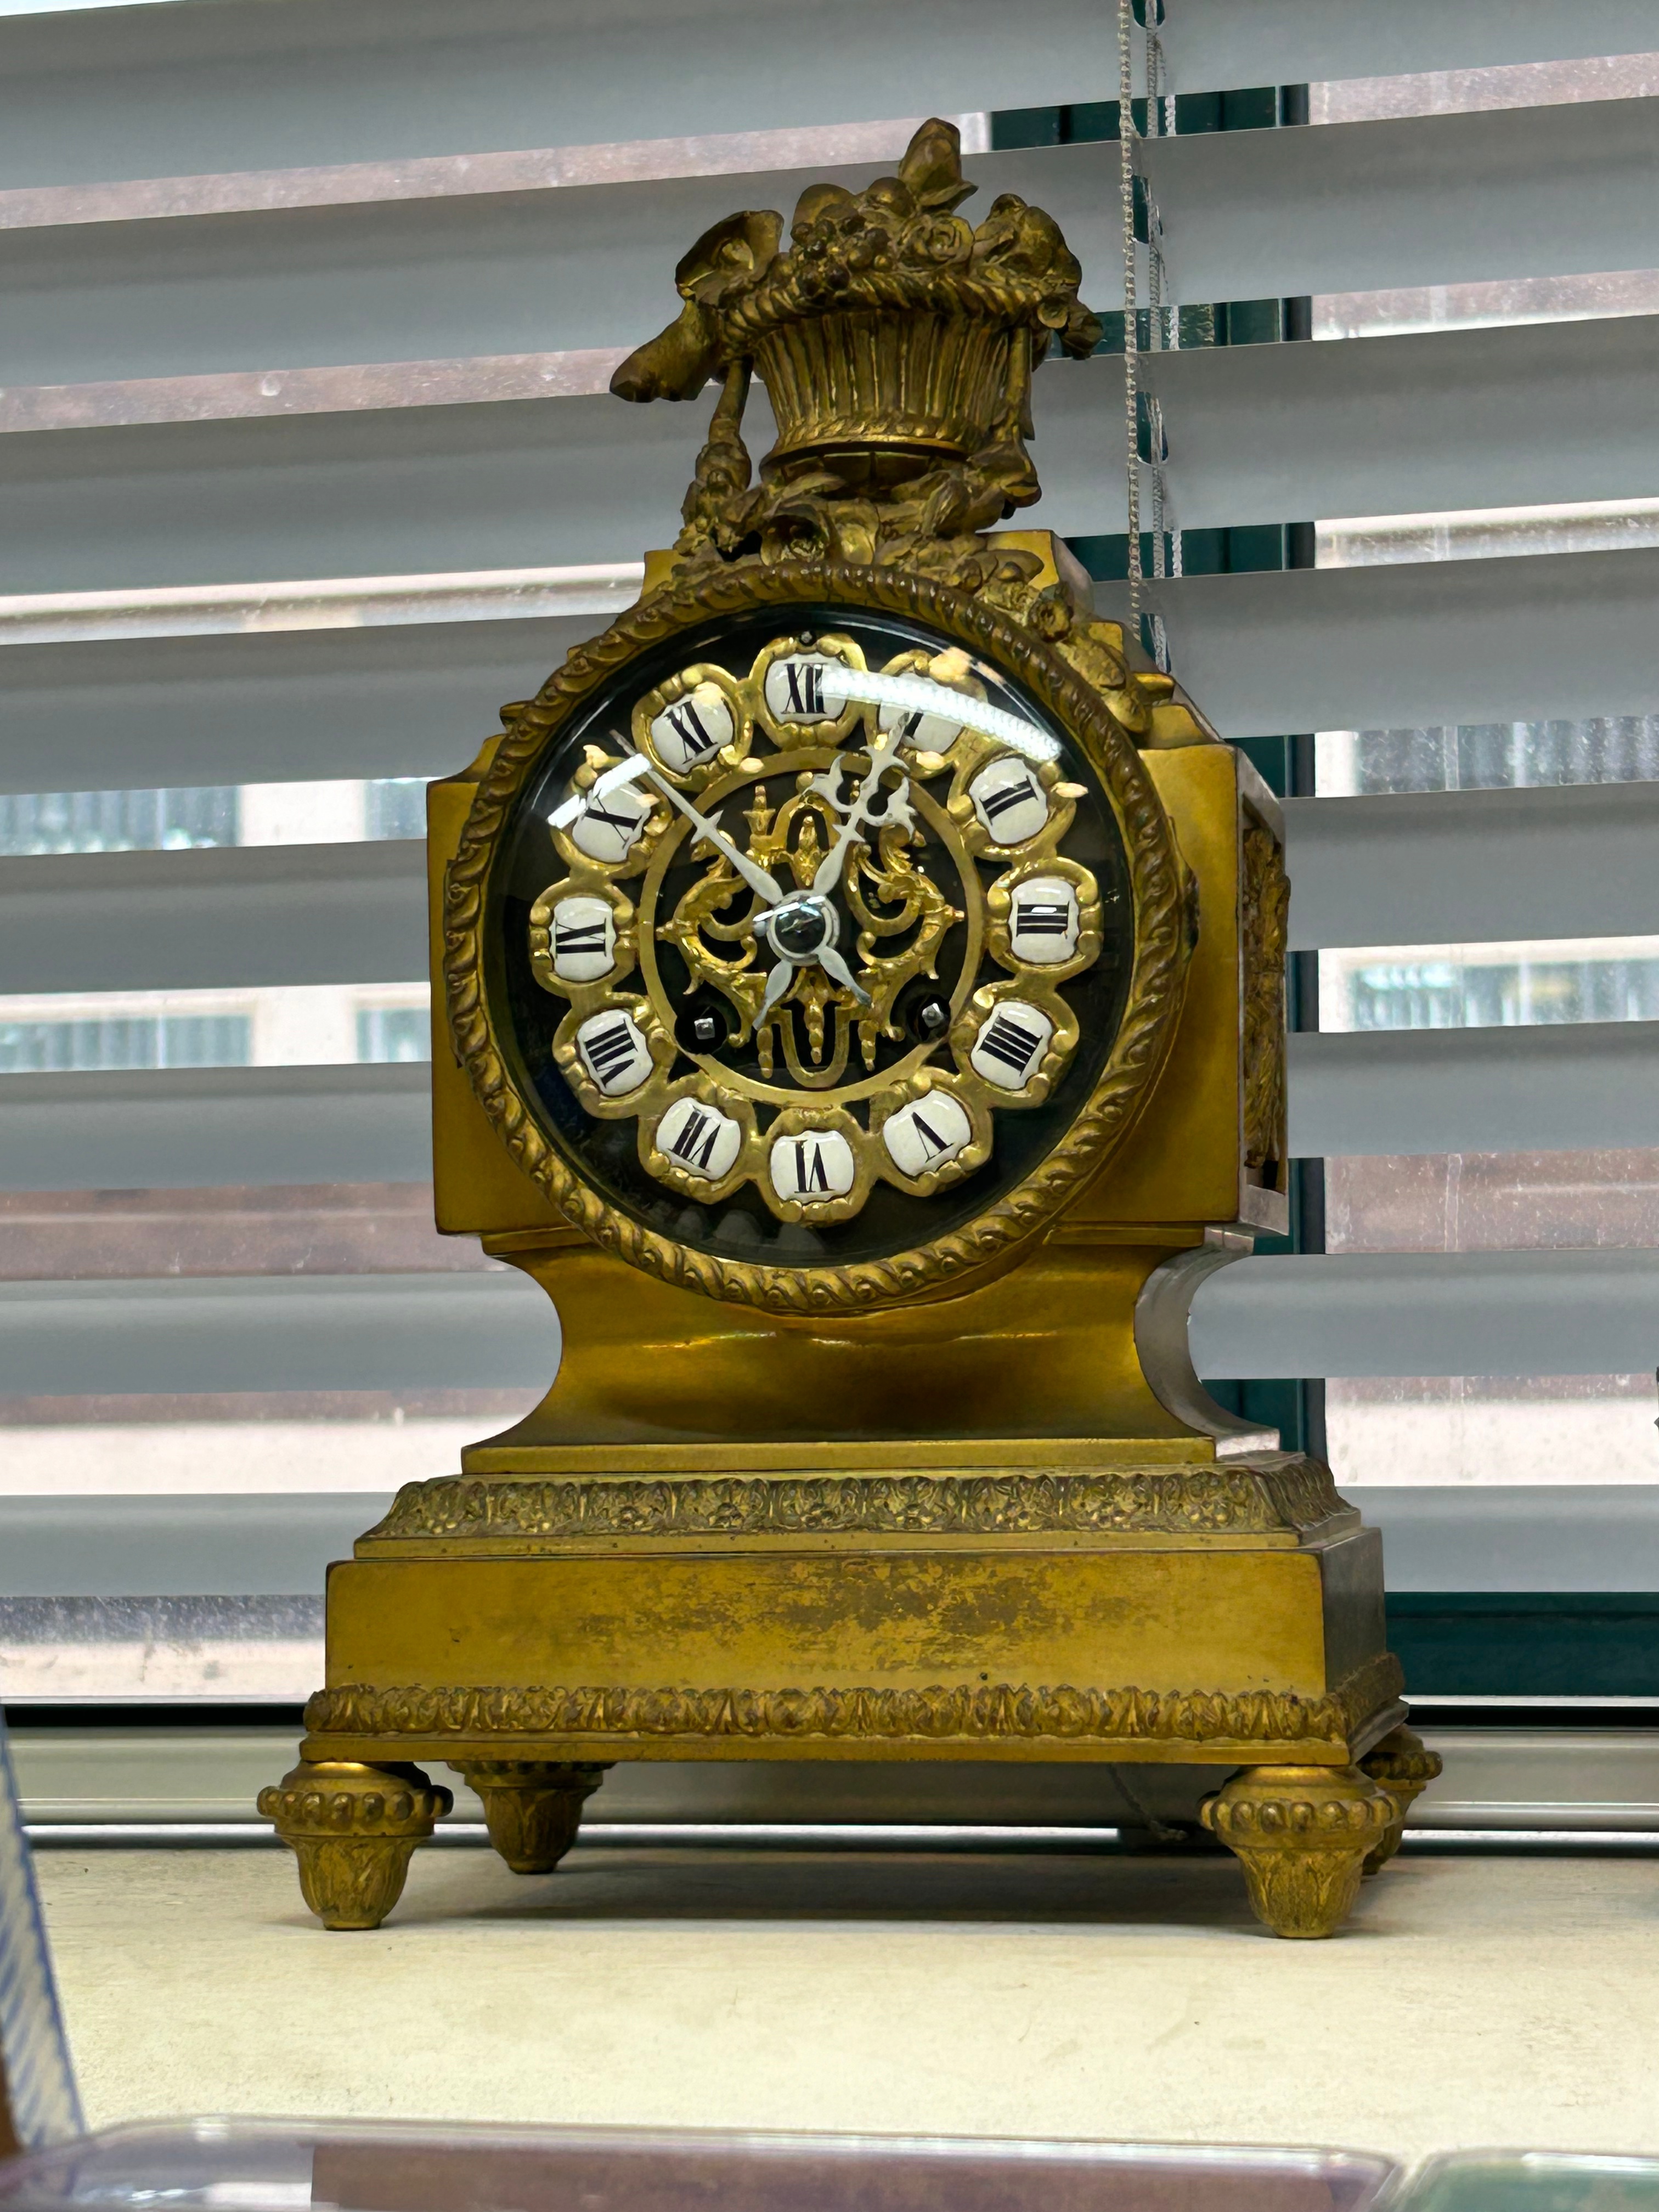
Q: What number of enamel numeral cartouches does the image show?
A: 12